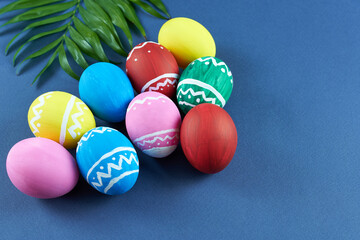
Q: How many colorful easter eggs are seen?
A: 9